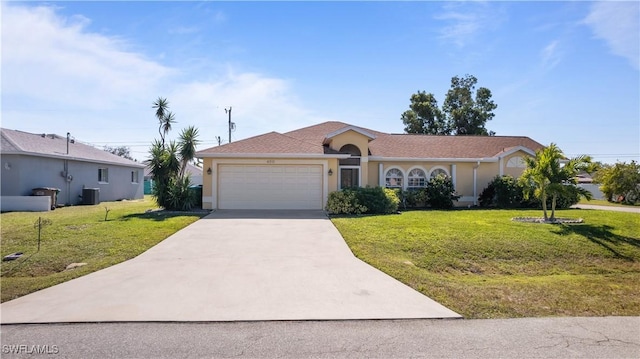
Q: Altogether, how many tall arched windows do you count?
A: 3